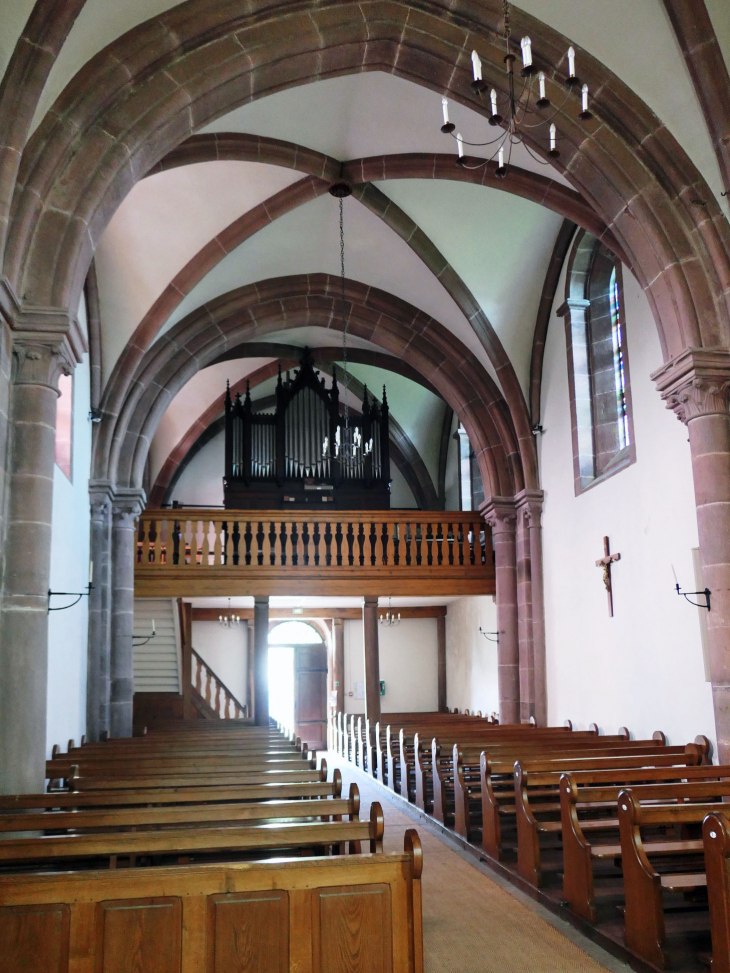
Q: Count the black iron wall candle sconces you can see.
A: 4